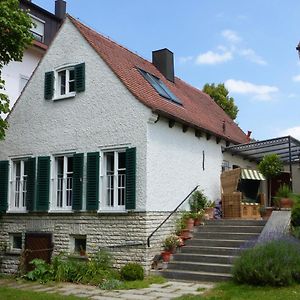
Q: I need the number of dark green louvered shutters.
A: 8